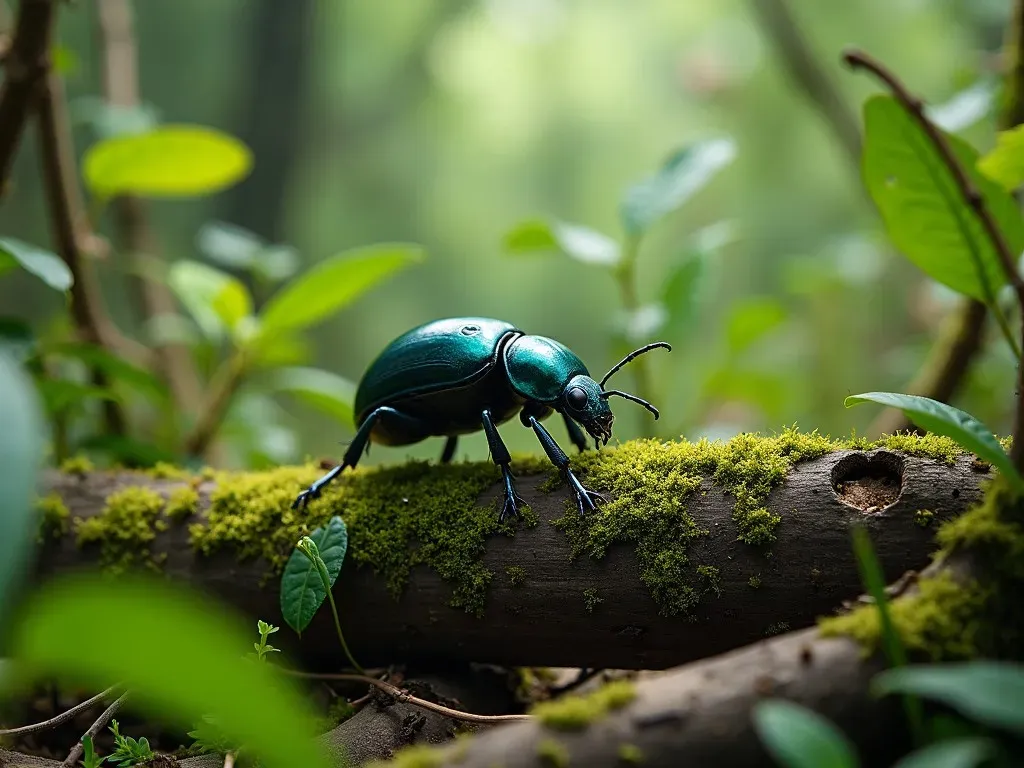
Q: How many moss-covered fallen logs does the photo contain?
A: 2